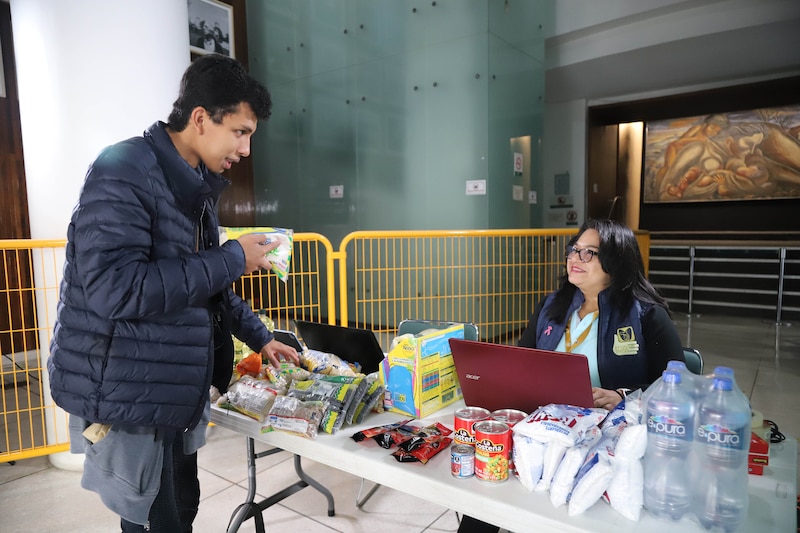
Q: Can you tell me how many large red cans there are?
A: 3